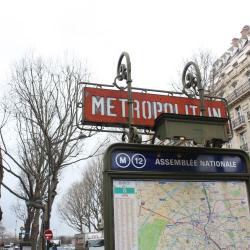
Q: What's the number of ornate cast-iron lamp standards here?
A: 2